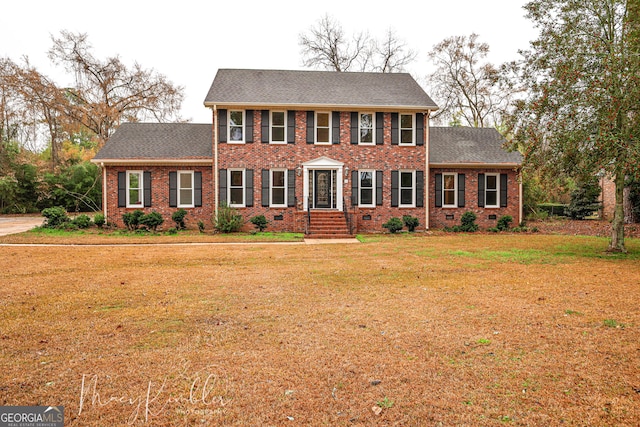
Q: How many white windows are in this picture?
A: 13